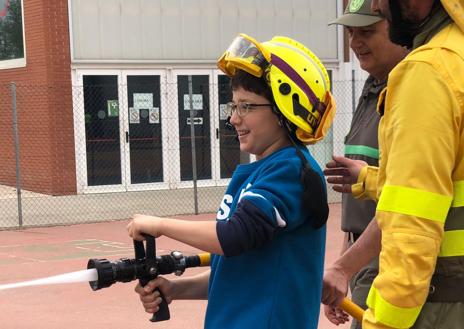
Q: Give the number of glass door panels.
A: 4